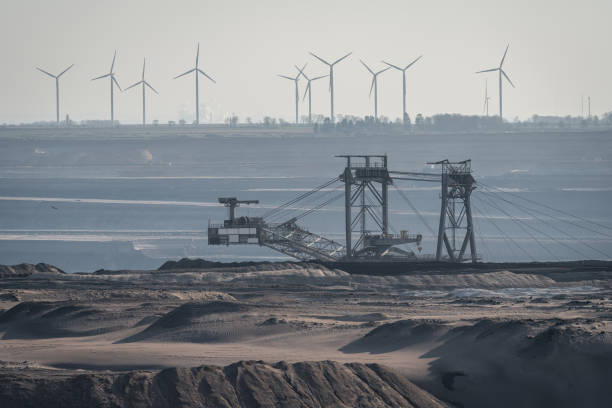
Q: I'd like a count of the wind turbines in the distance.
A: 11